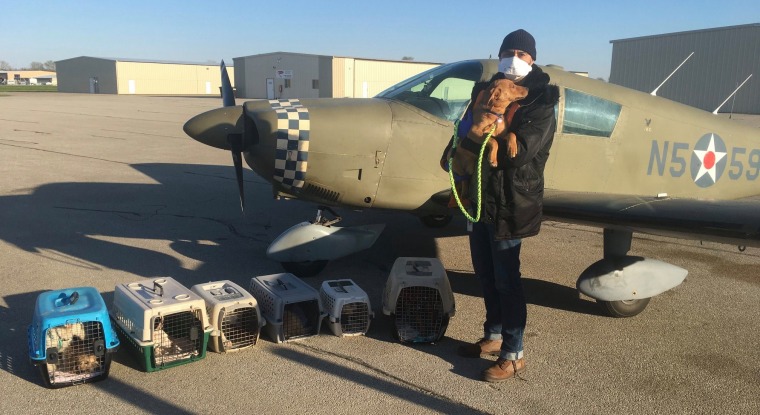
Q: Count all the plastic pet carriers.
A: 6